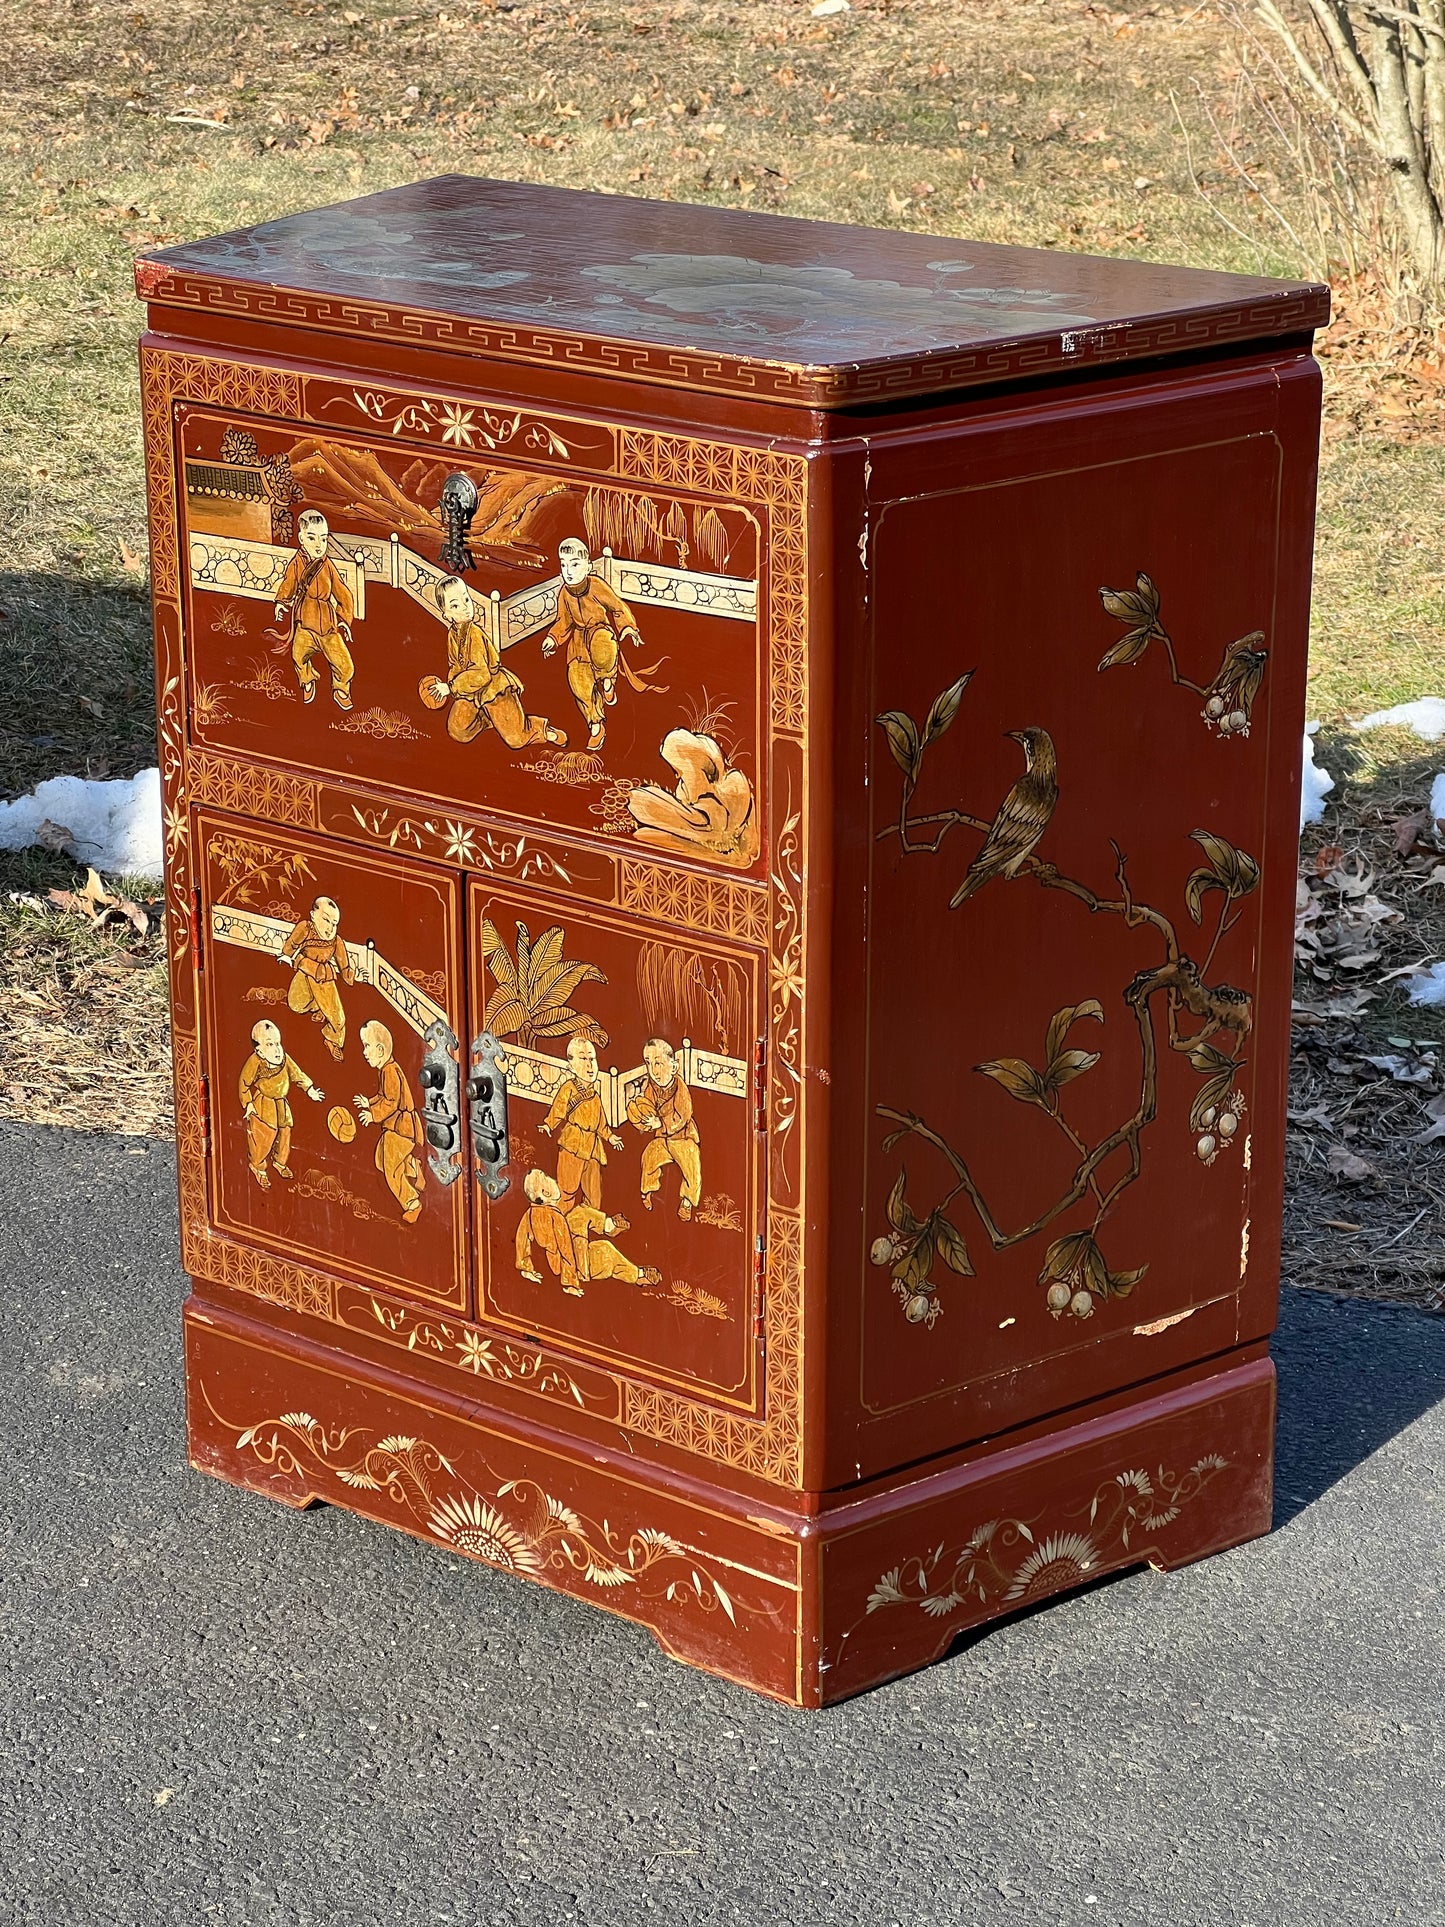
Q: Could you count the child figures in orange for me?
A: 9